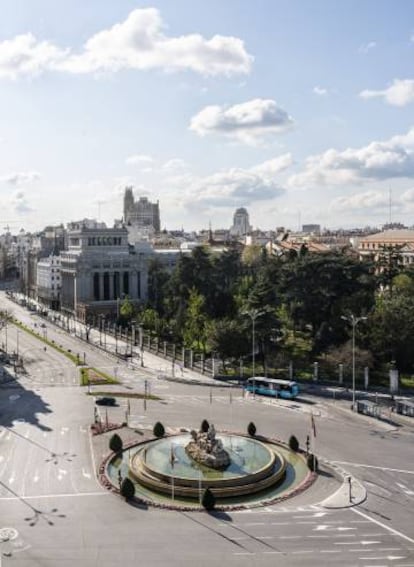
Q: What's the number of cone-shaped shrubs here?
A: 8